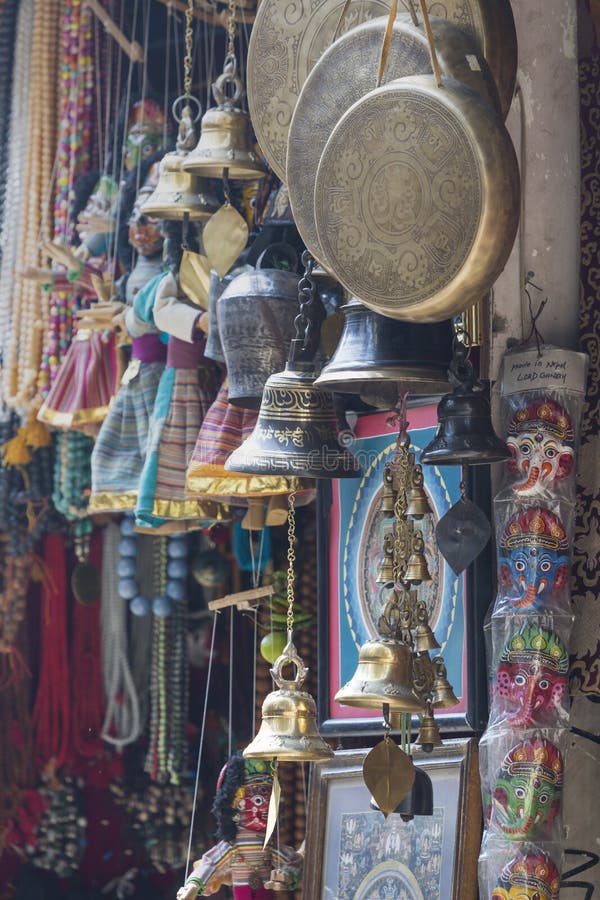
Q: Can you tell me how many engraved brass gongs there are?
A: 3